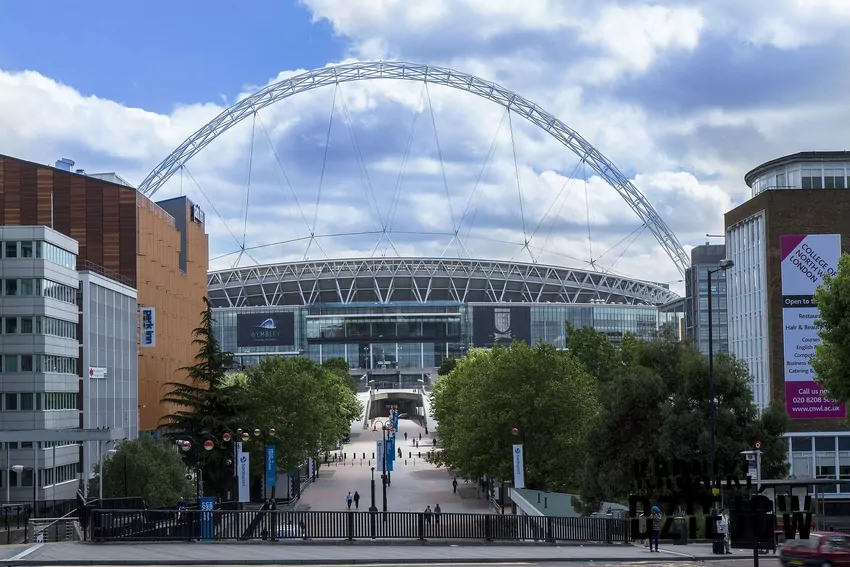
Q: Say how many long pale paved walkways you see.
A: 1